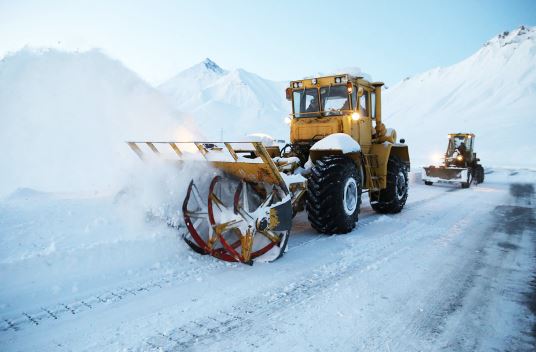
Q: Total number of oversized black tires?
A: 2